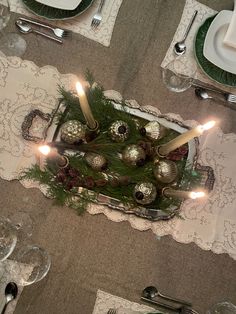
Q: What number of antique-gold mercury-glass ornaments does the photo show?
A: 7